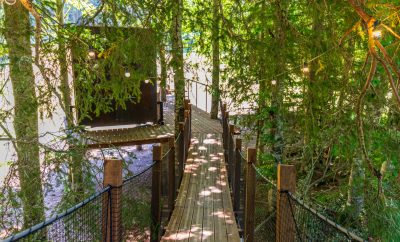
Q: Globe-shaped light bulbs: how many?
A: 6